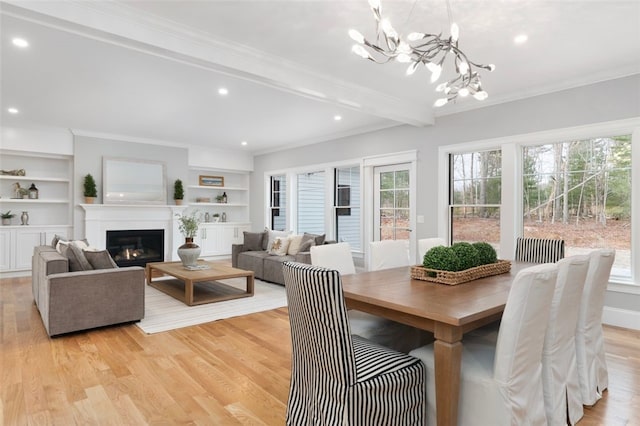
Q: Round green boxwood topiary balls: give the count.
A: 3